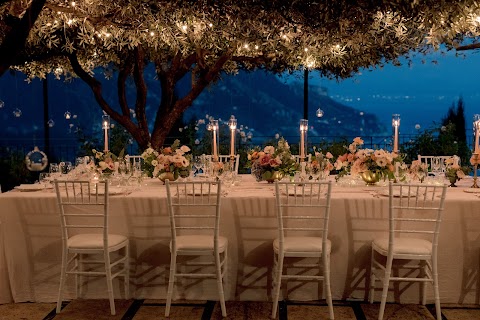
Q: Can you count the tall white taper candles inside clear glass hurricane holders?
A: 6